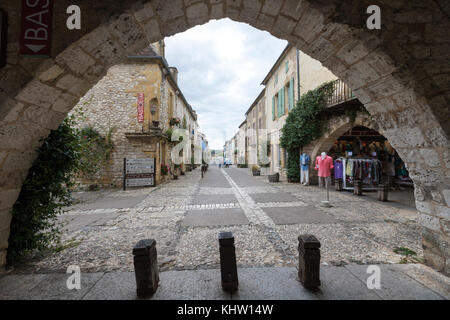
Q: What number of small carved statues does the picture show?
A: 1